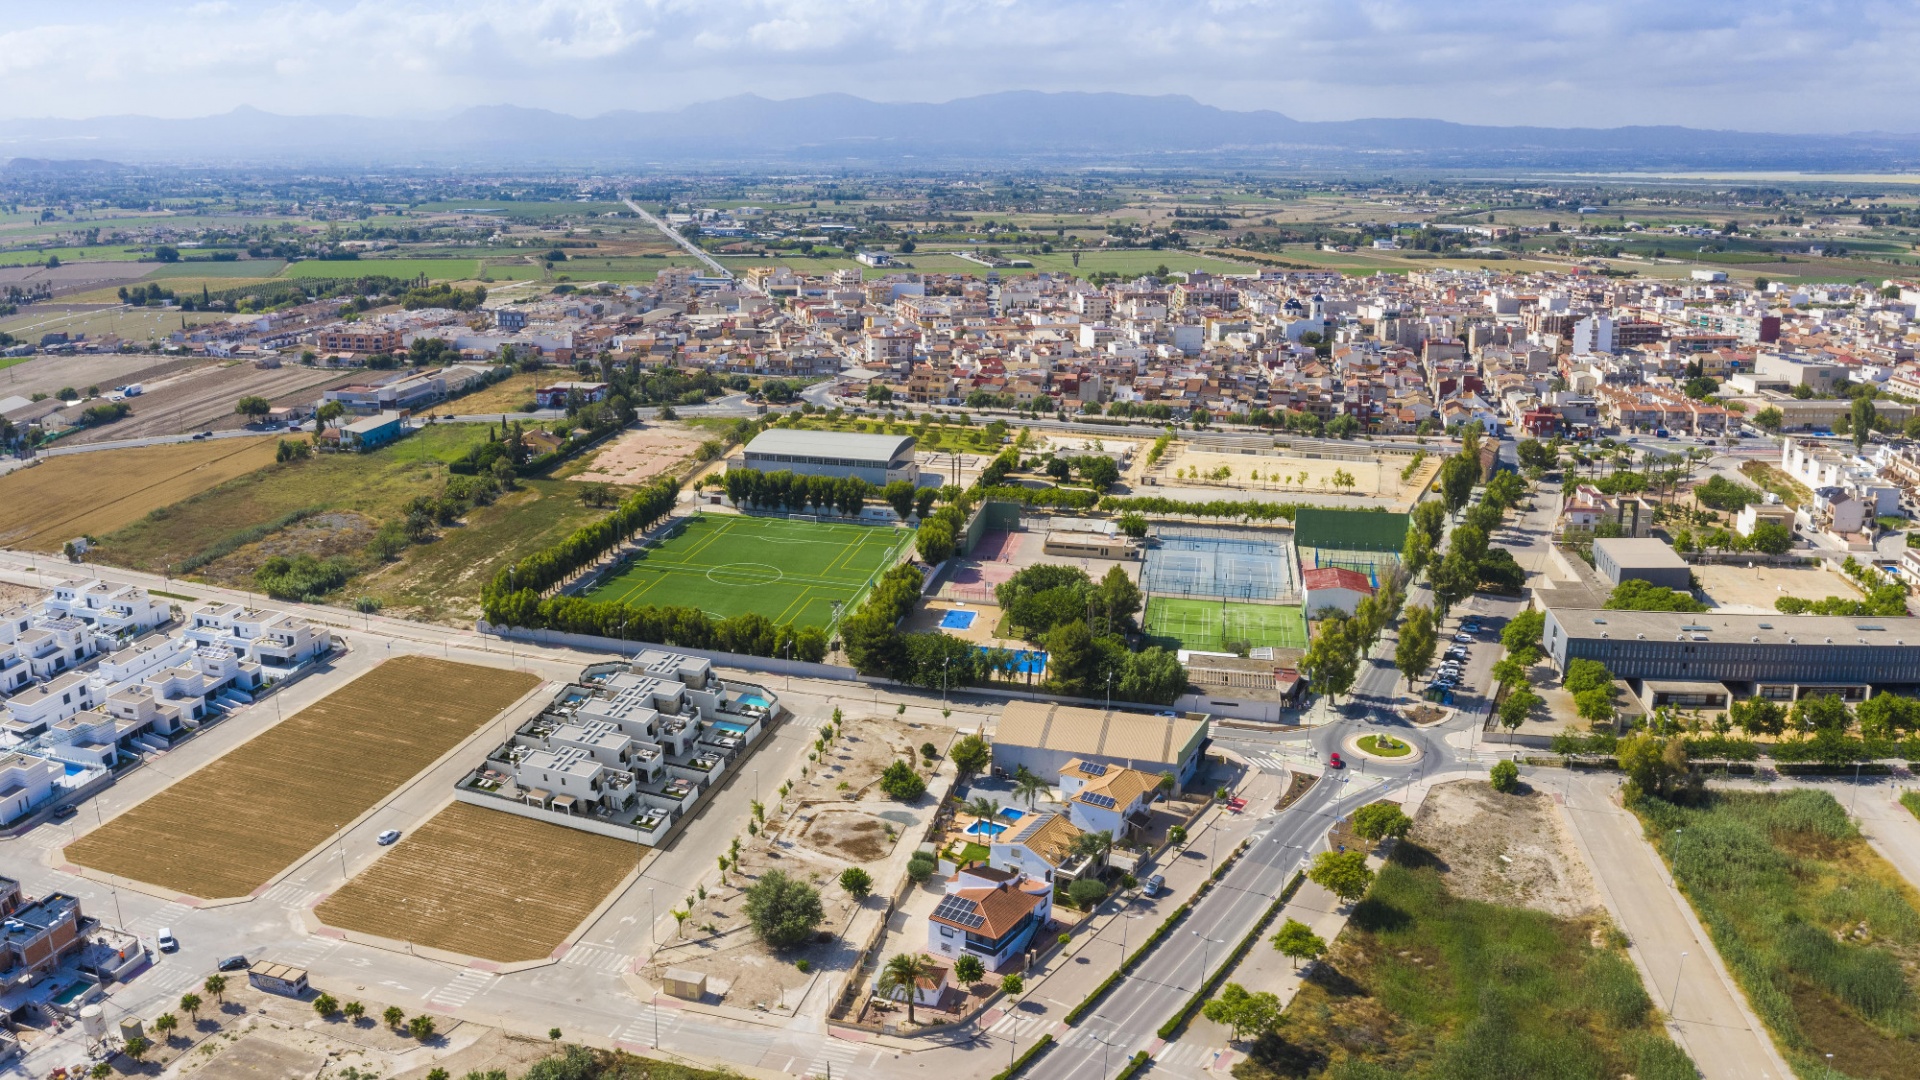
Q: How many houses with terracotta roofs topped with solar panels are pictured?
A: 3